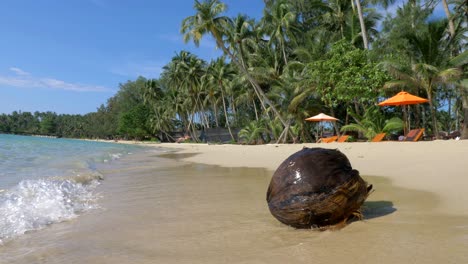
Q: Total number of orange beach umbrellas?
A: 2